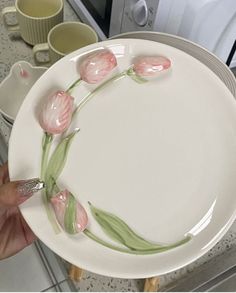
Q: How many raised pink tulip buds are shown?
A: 4